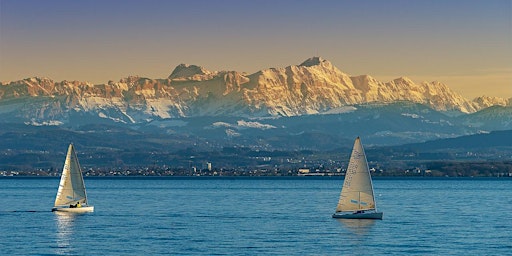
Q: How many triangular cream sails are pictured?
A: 2